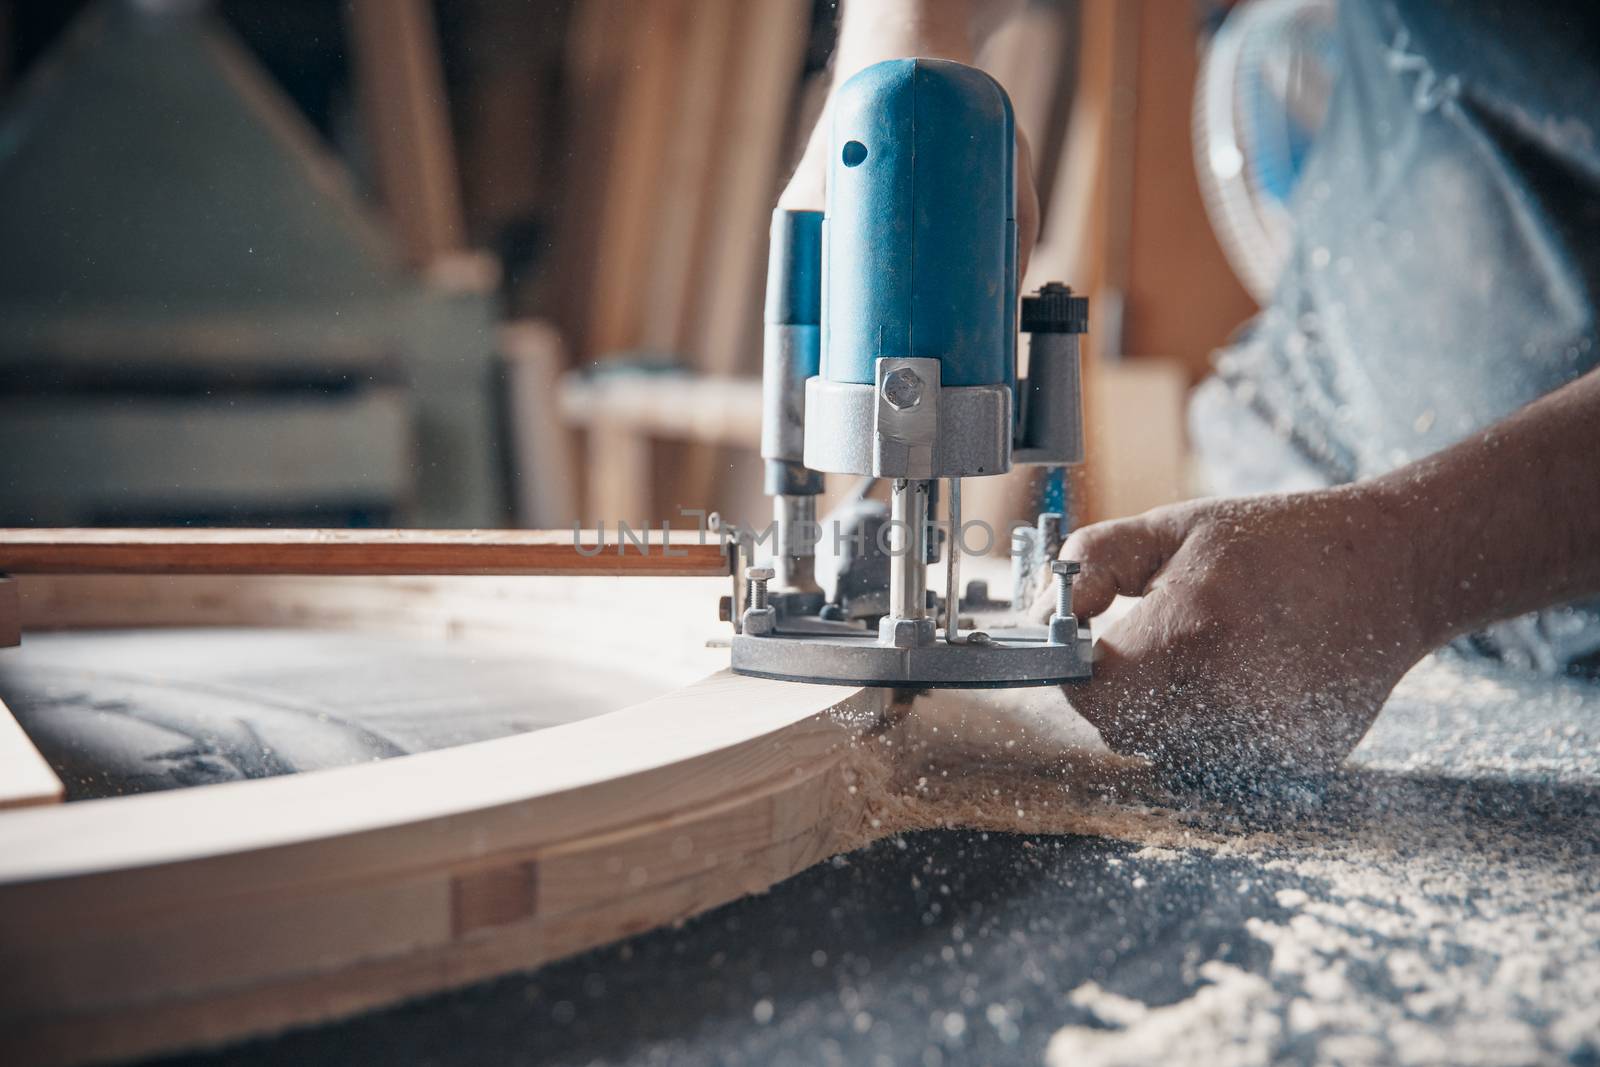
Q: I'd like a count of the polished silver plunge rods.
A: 2